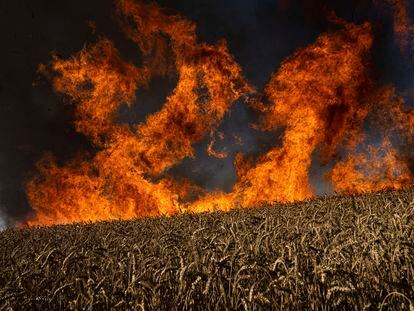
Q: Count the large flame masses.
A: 2